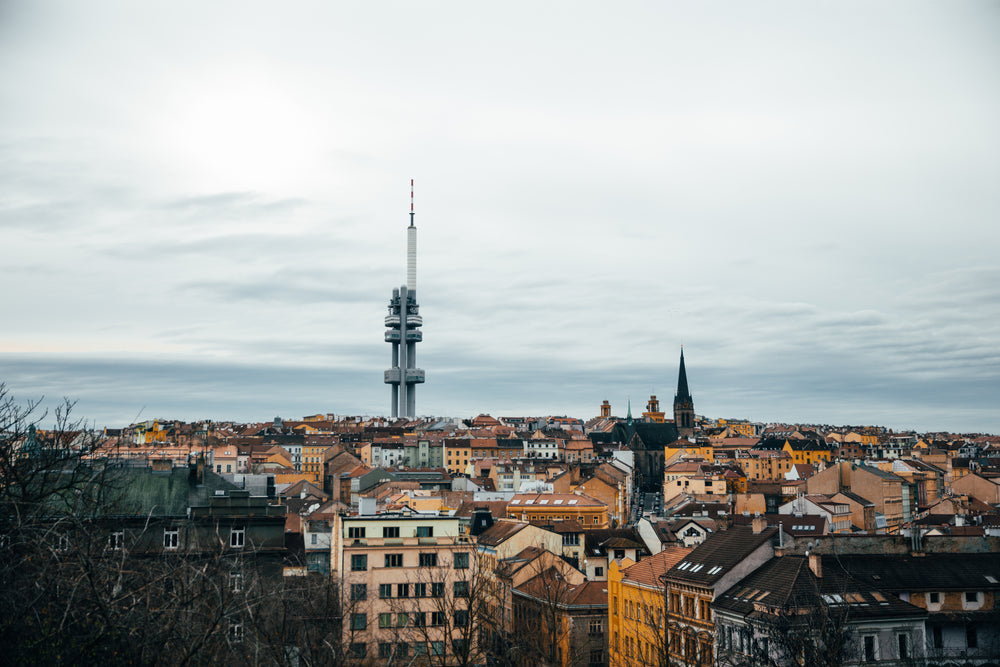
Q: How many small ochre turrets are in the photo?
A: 2